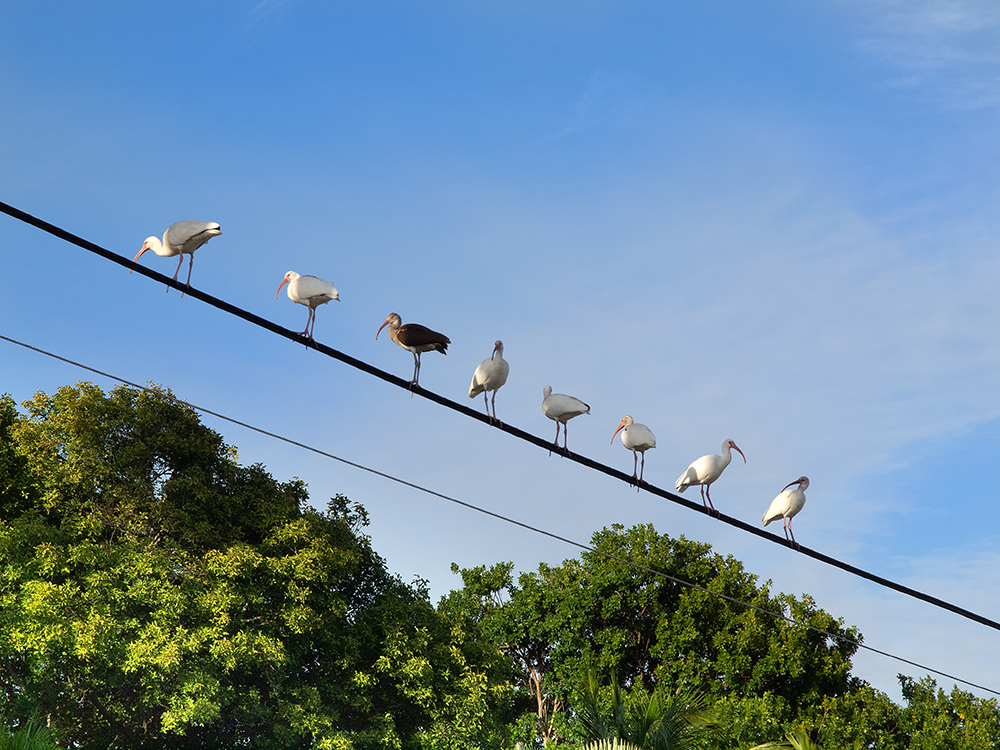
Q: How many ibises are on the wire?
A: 8